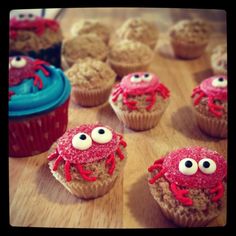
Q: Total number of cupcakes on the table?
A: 13